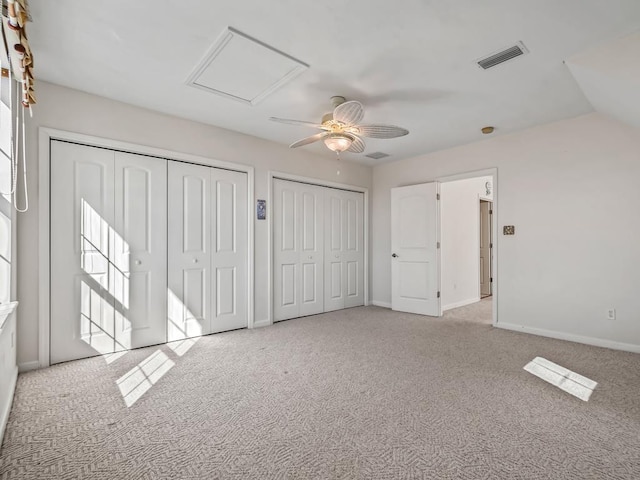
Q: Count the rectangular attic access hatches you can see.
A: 1